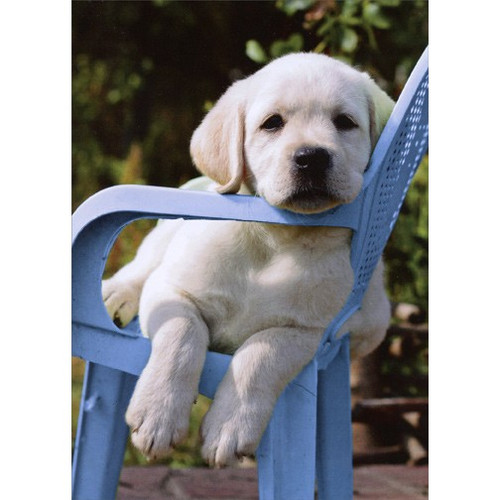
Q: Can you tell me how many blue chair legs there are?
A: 3